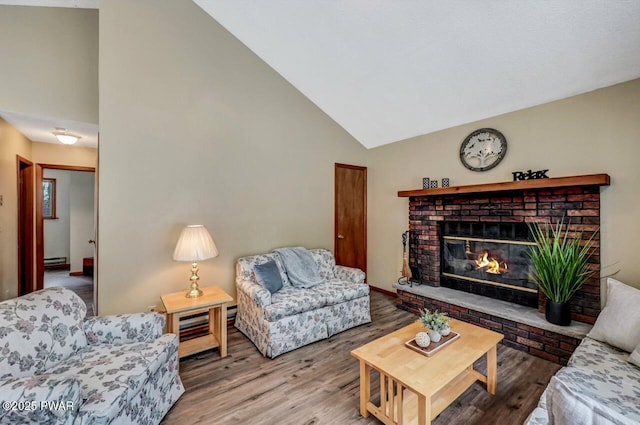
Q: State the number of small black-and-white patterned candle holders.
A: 3